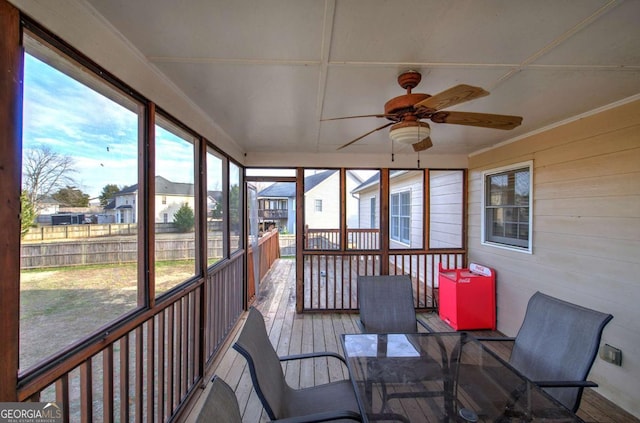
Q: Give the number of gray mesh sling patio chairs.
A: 4